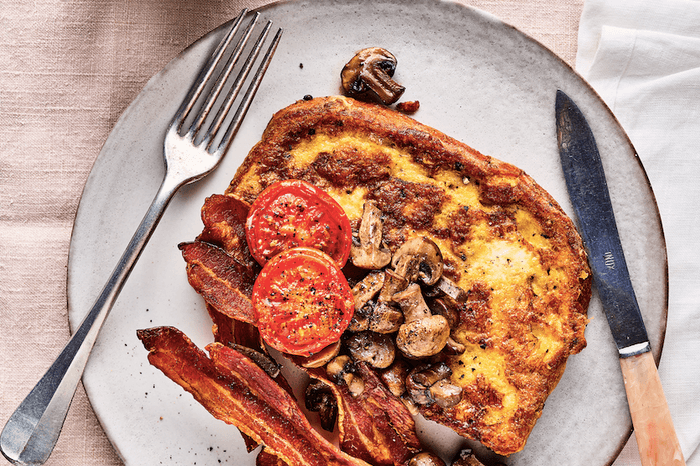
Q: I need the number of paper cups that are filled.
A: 0